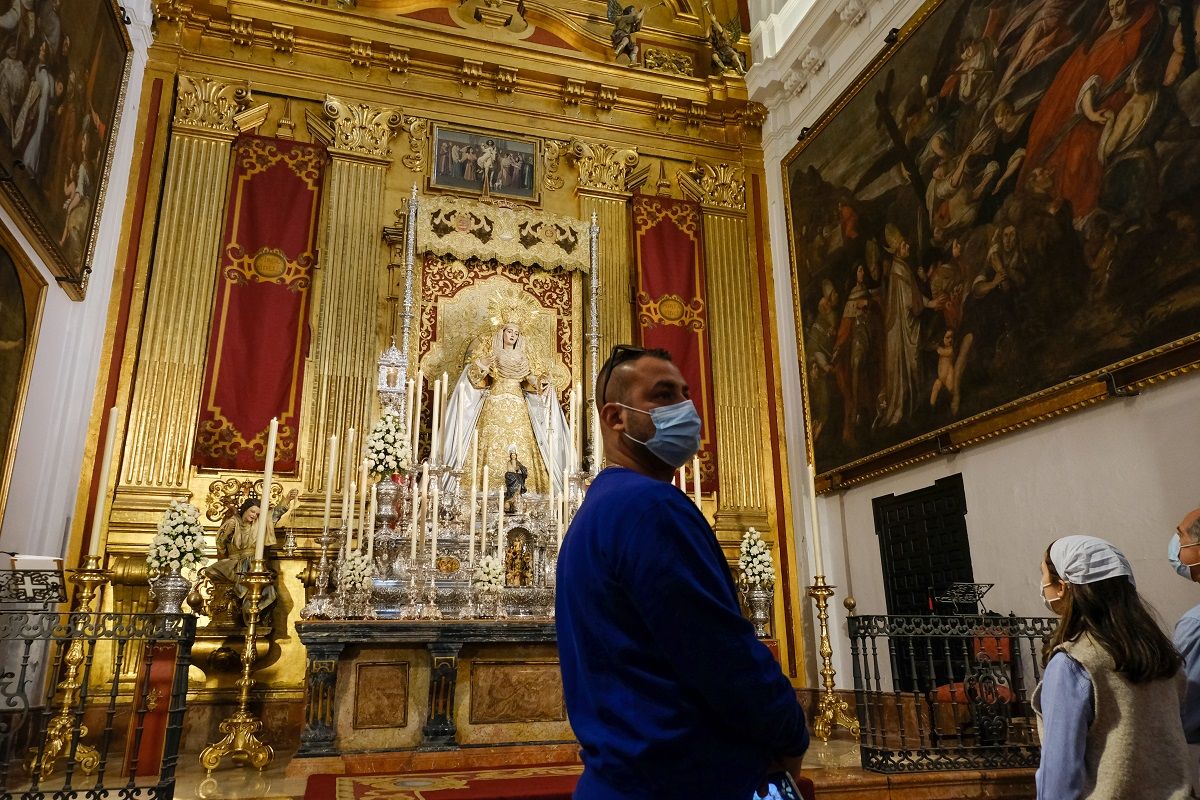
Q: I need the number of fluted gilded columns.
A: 4